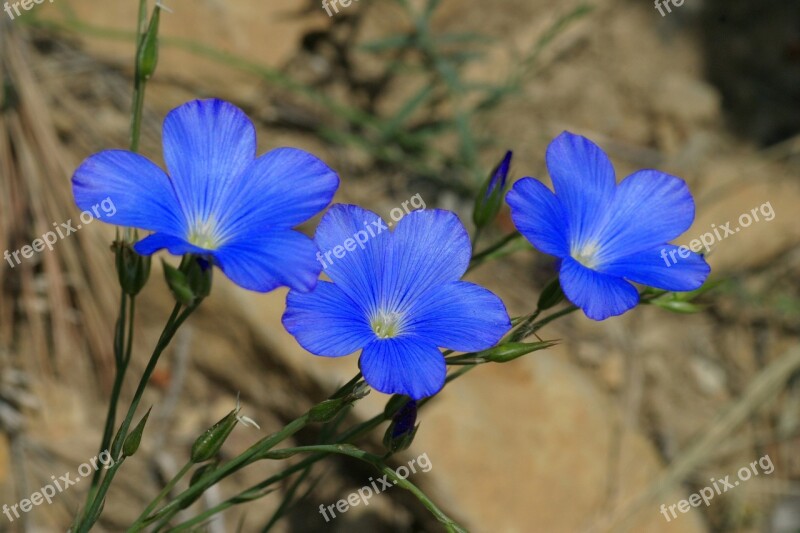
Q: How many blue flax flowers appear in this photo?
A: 3